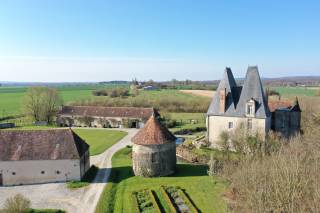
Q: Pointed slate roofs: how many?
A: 2